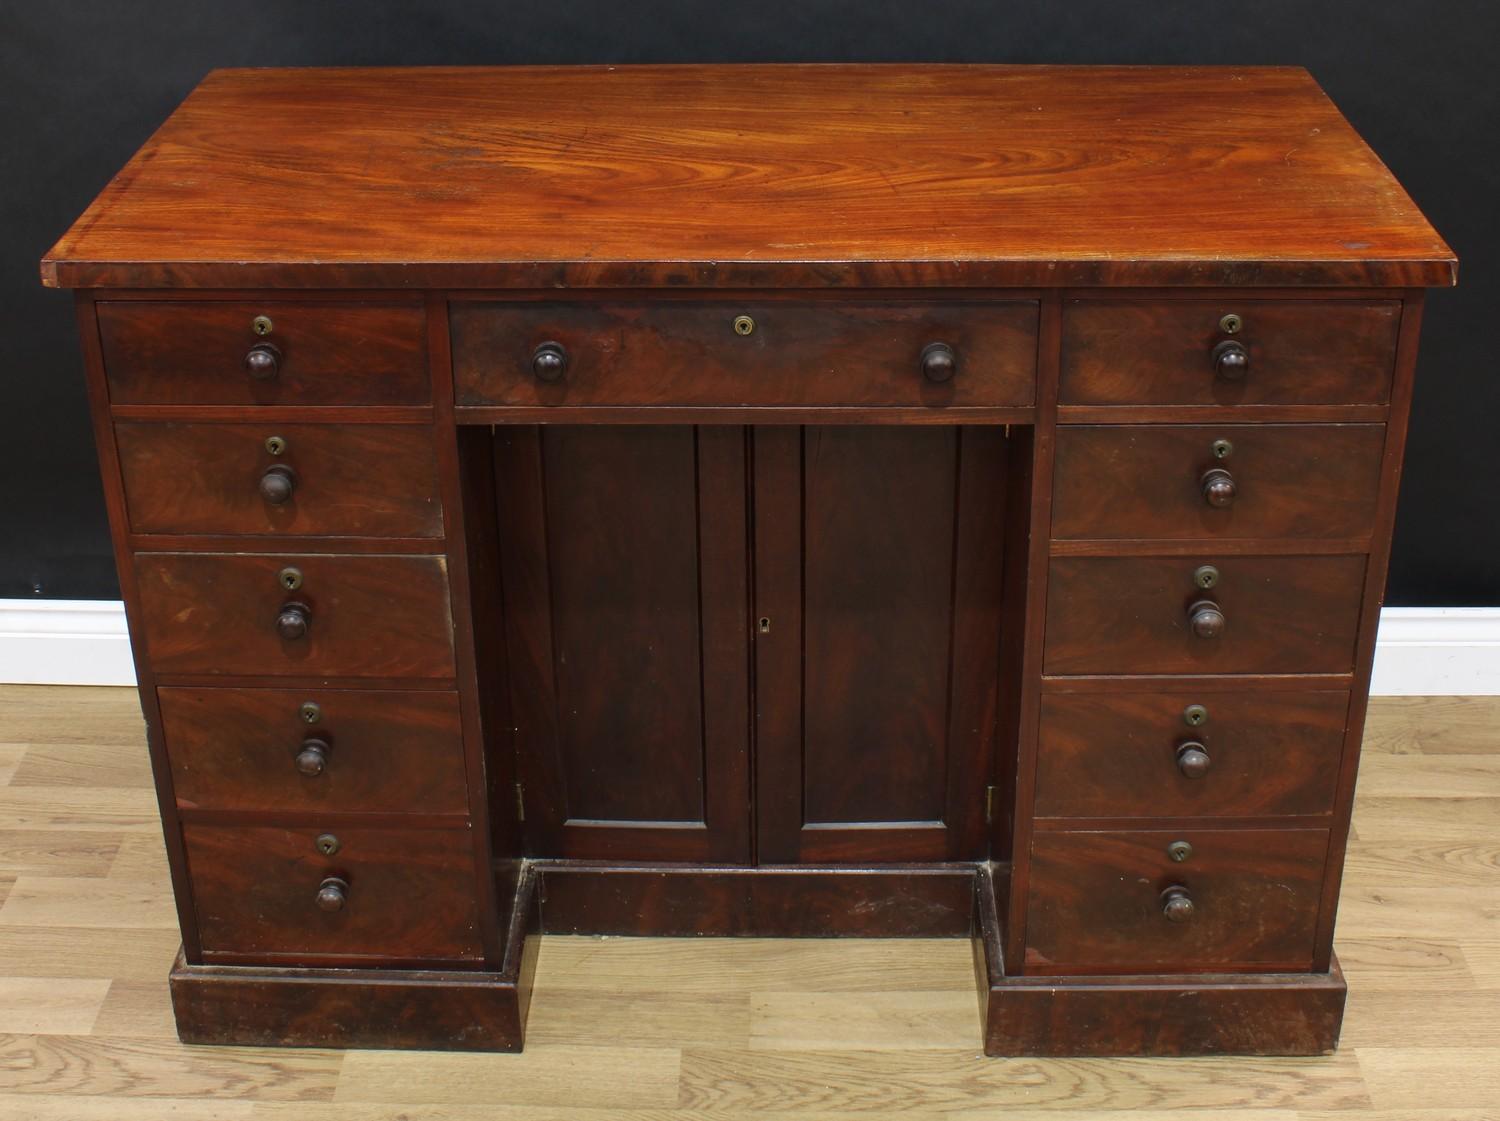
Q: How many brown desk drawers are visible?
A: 11